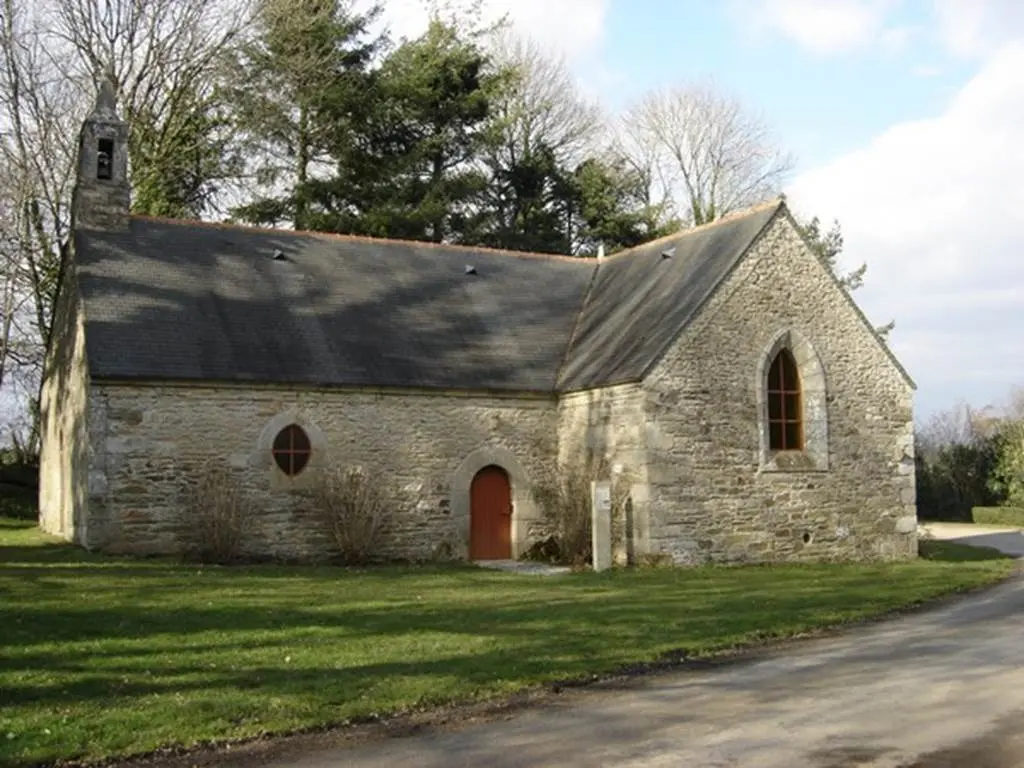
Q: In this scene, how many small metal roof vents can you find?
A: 3